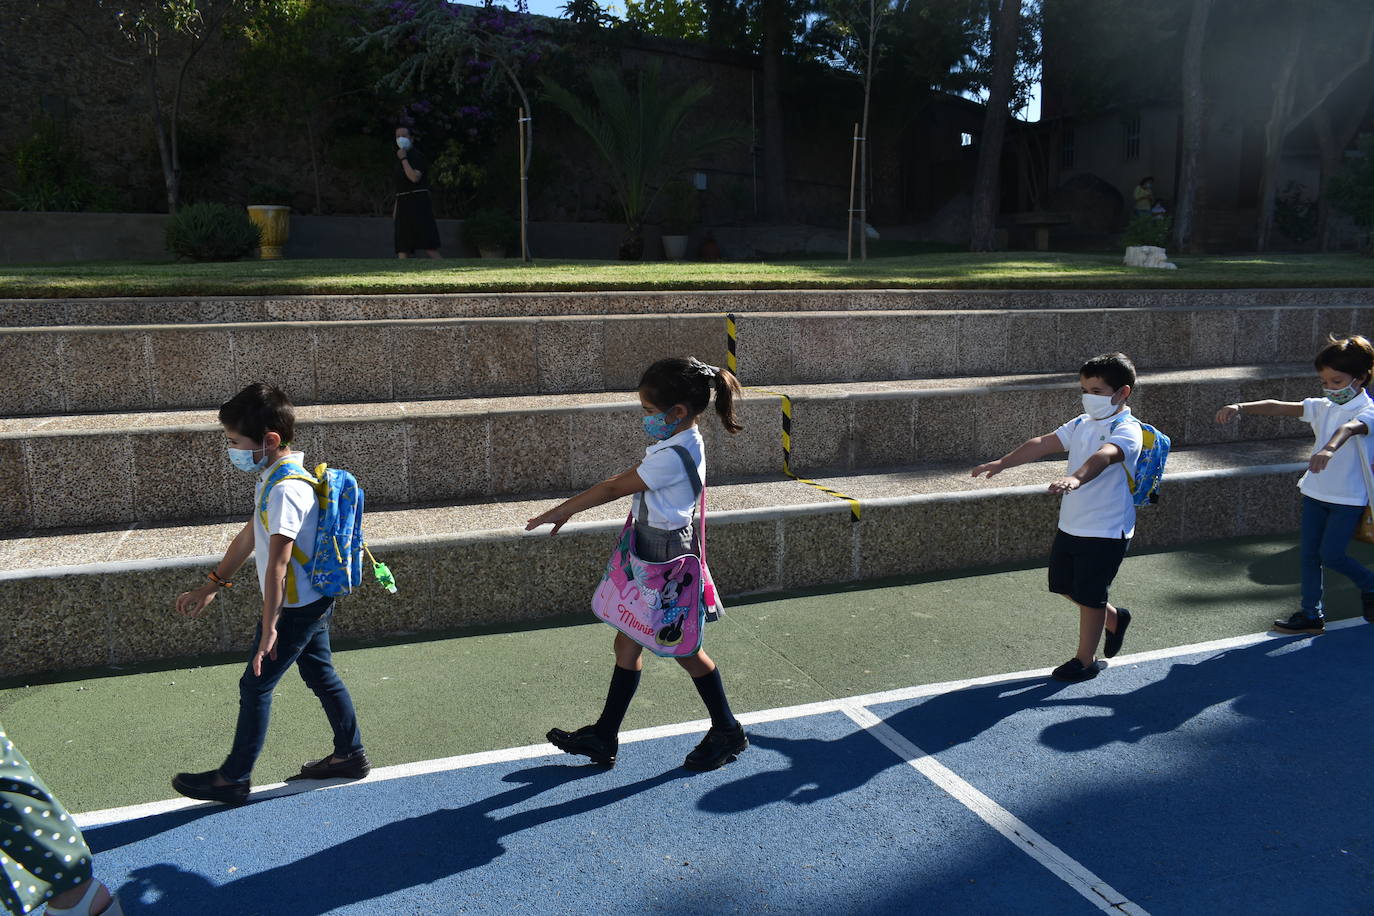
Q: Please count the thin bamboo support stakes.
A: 2